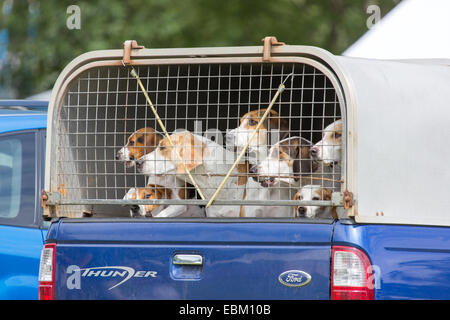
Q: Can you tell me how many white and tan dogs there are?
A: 7